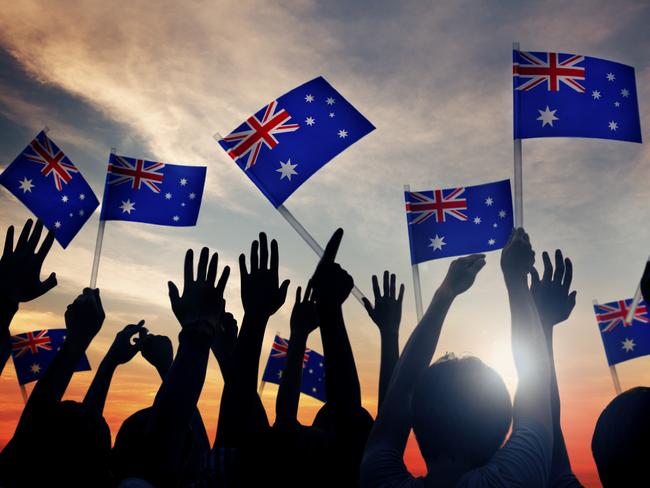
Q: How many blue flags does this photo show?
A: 8